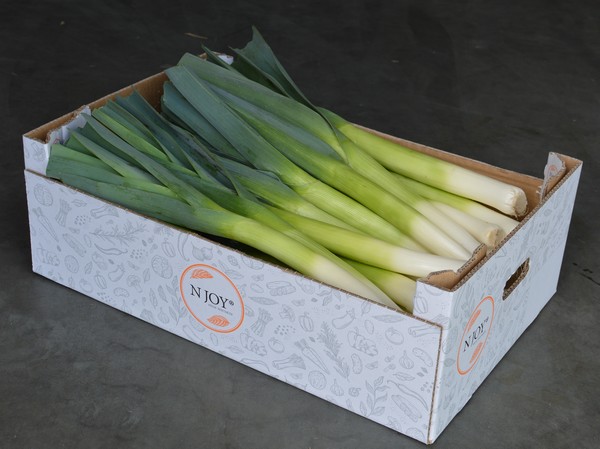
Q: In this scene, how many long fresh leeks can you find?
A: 11